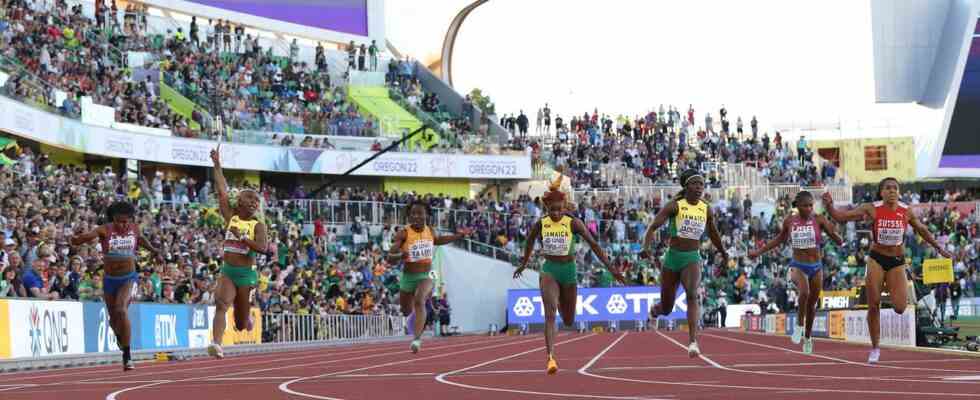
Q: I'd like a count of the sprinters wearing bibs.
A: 7